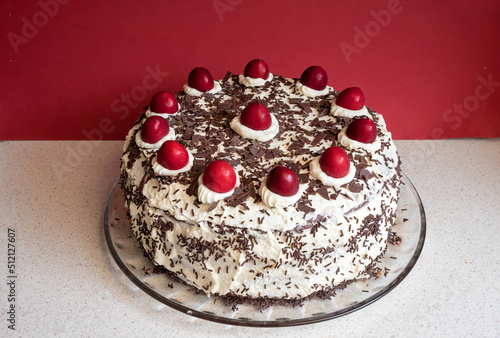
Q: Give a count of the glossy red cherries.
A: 12